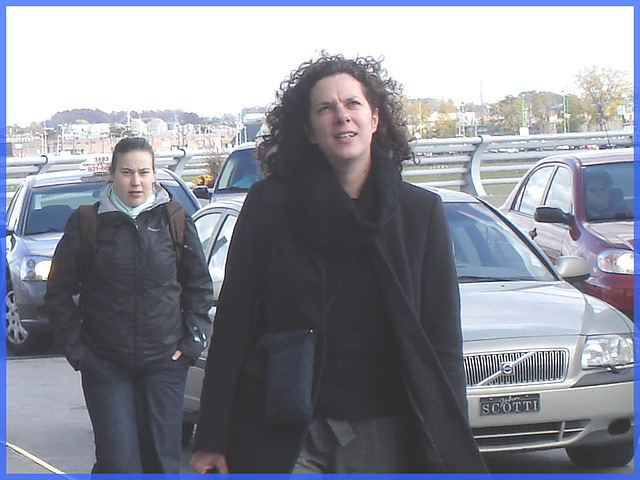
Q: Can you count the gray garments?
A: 1